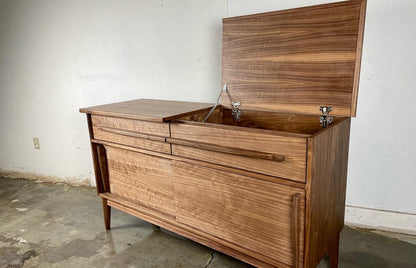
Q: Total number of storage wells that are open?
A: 1